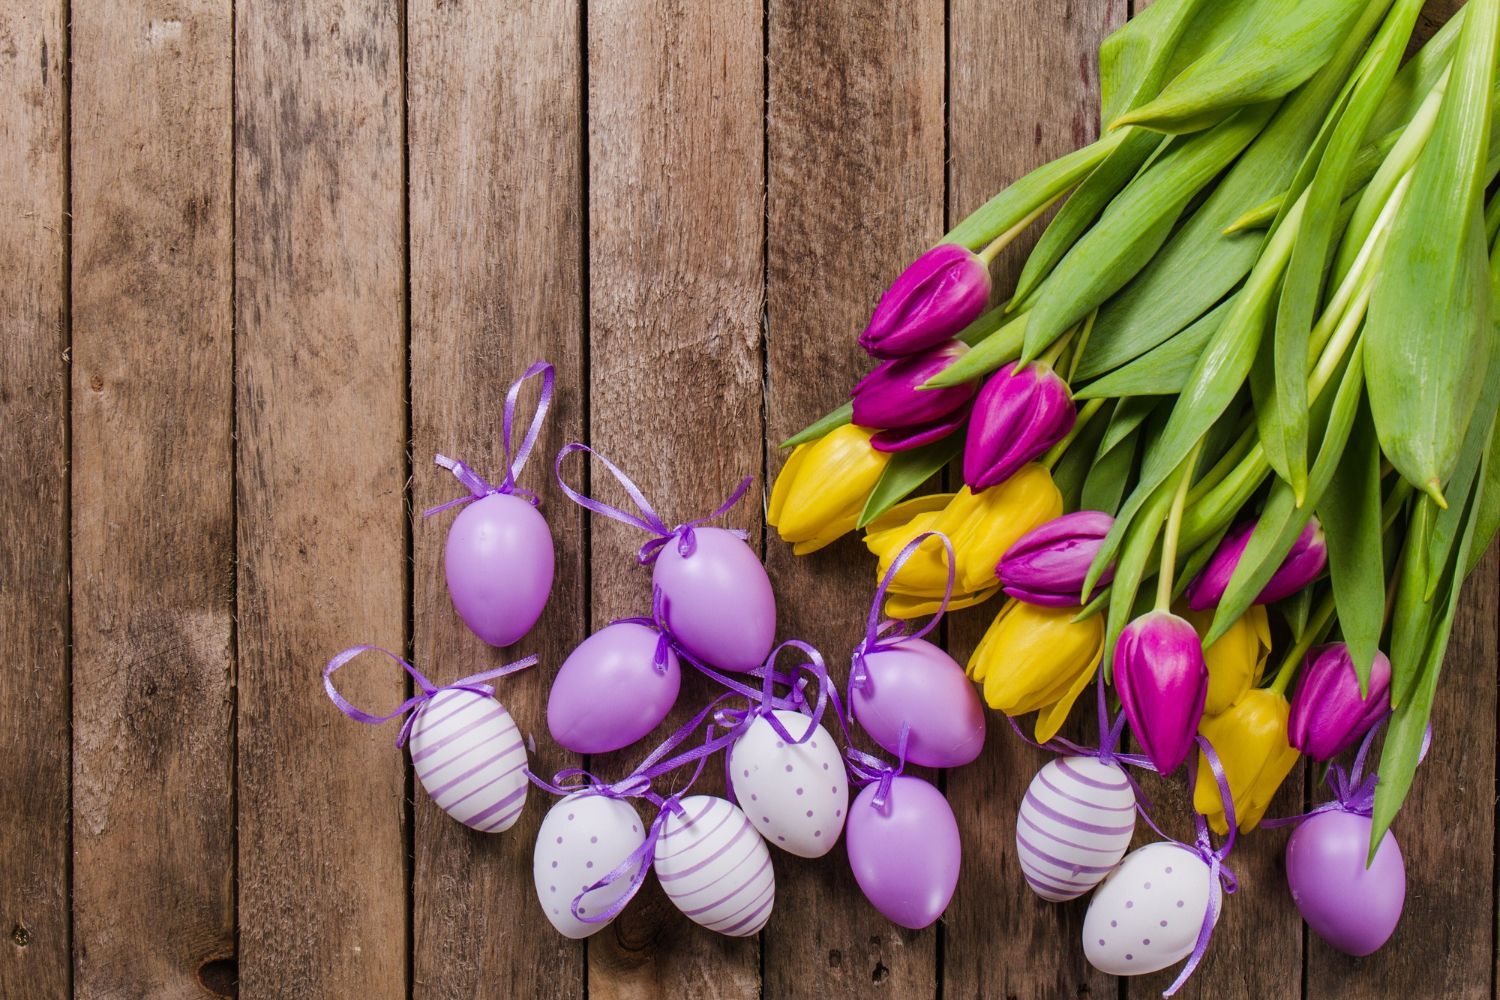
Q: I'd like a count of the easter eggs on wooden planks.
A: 12